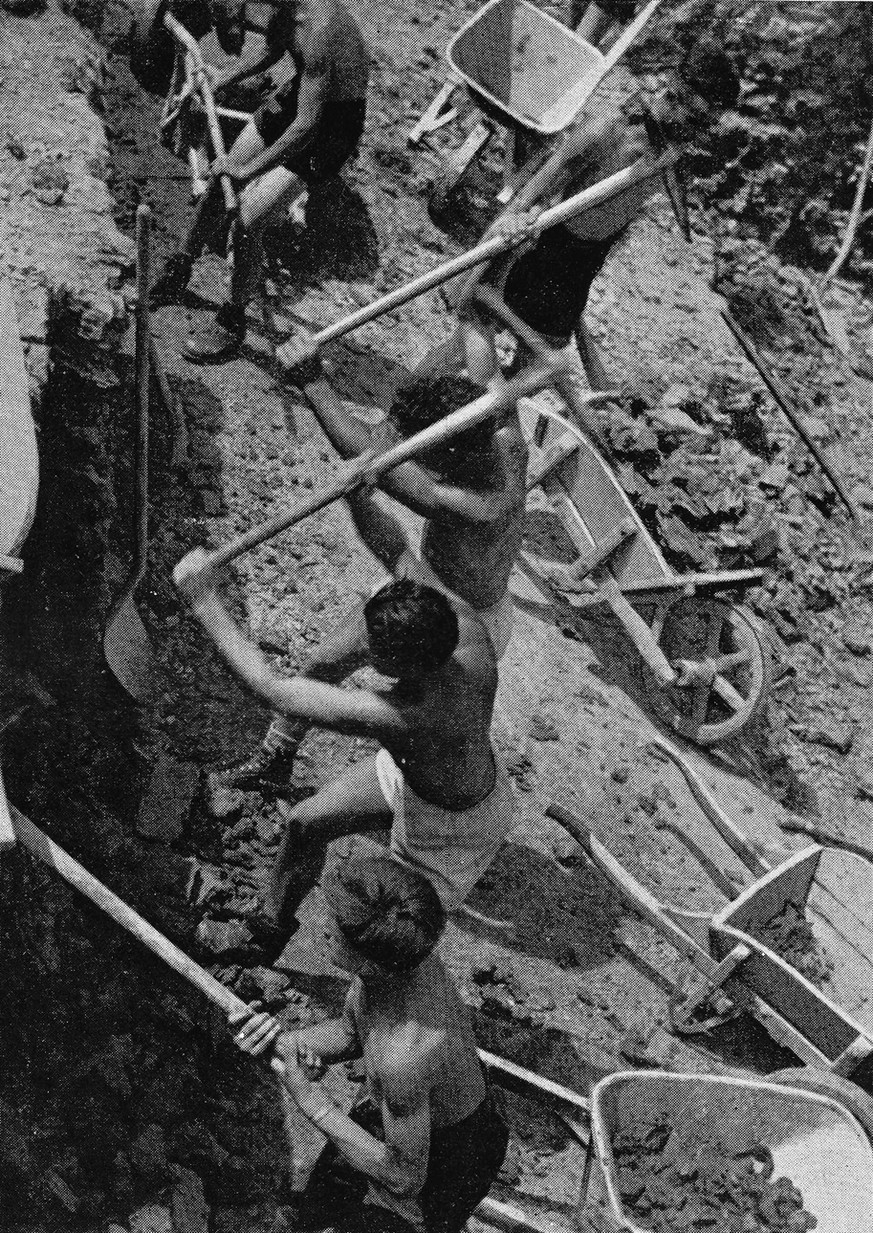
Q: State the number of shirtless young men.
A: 5